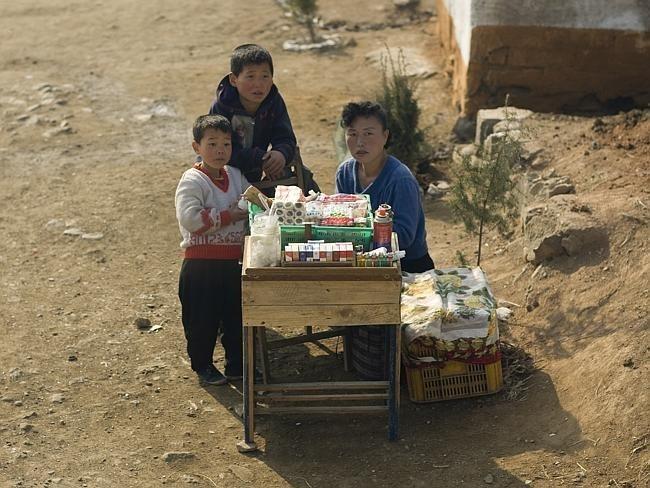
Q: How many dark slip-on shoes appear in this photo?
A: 2